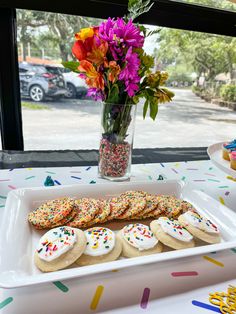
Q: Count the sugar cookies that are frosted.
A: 5